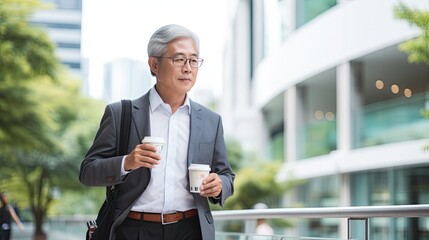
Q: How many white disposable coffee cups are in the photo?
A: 2